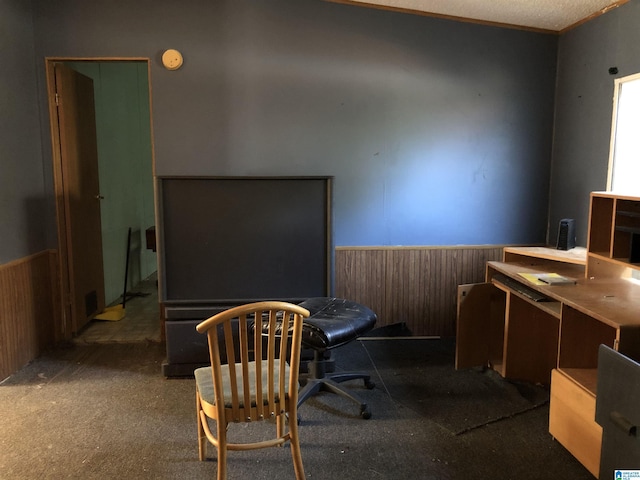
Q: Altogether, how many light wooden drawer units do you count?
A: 1